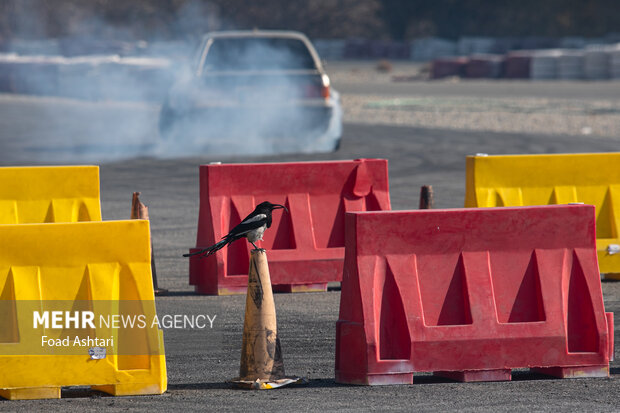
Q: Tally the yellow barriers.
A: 3